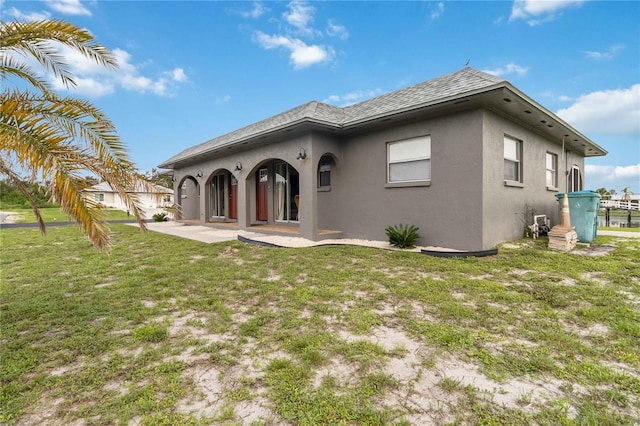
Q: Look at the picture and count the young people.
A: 0